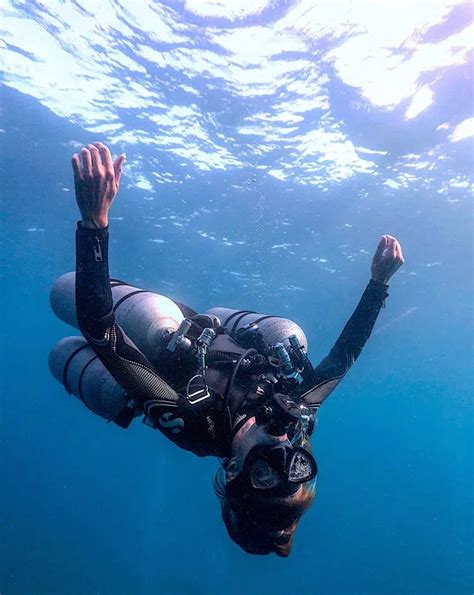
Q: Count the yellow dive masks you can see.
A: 0